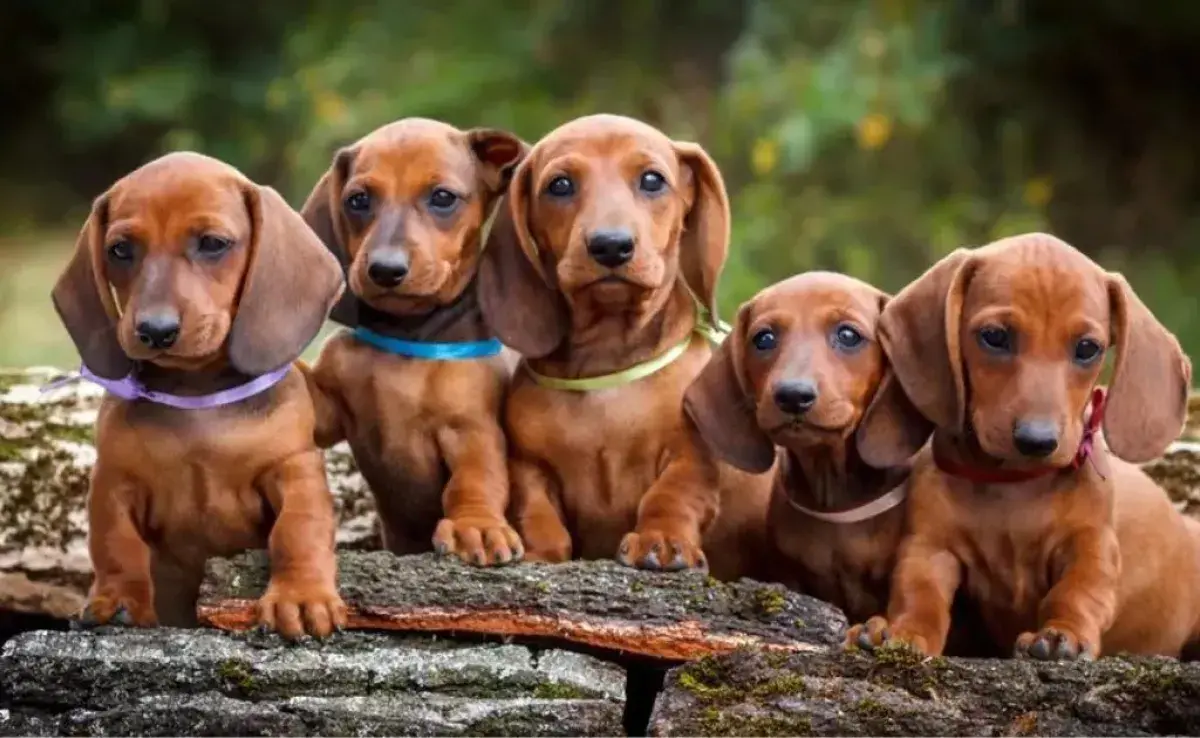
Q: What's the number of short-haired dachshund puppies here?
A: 5